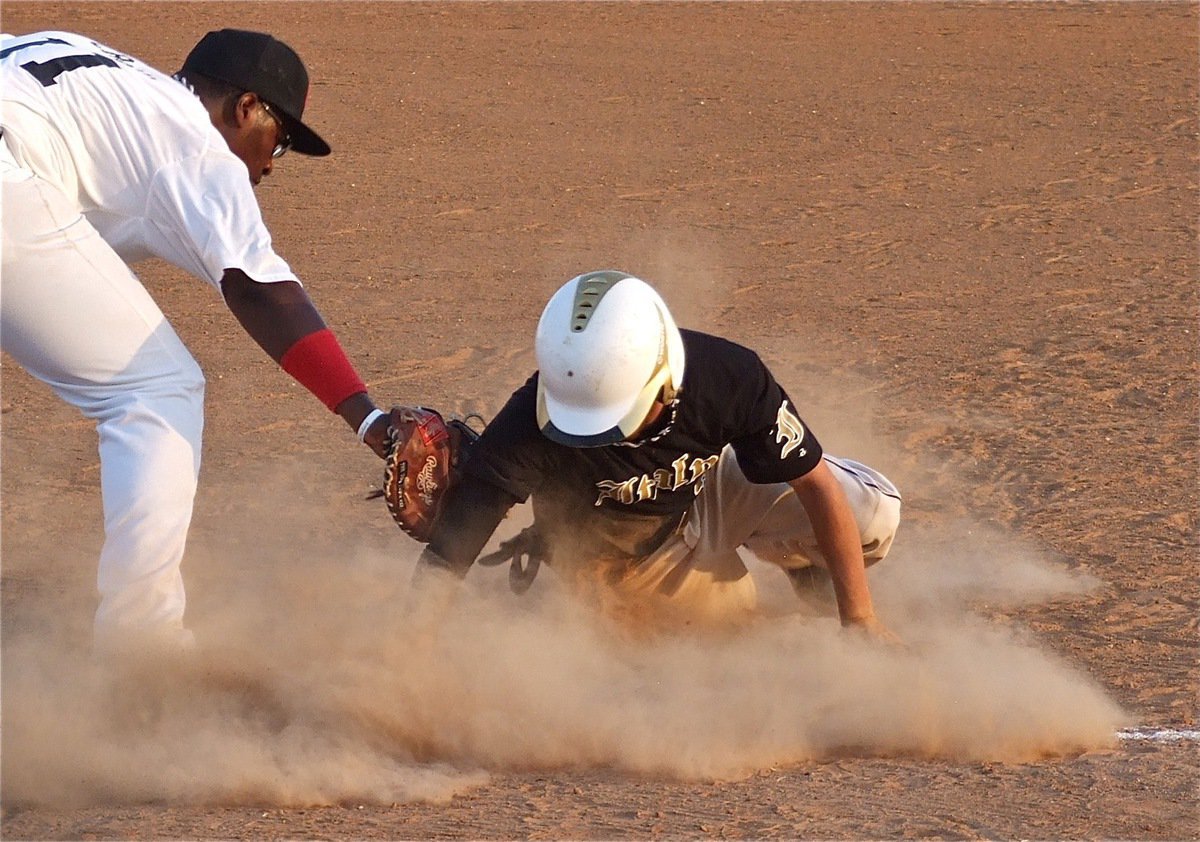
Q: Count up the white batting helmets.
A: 1